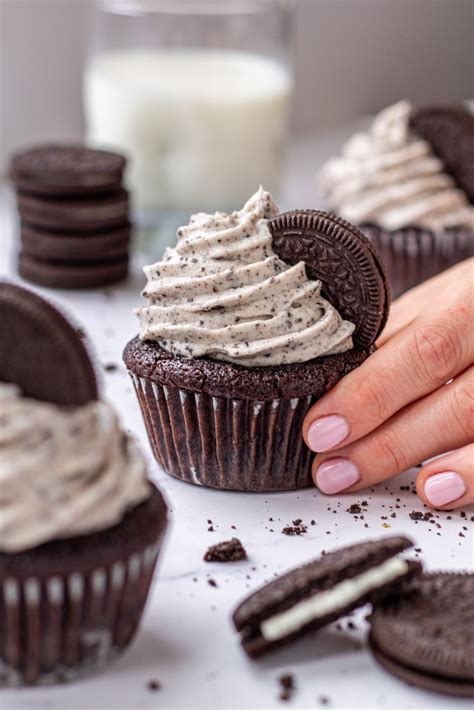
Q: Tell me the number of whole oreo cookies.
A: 5